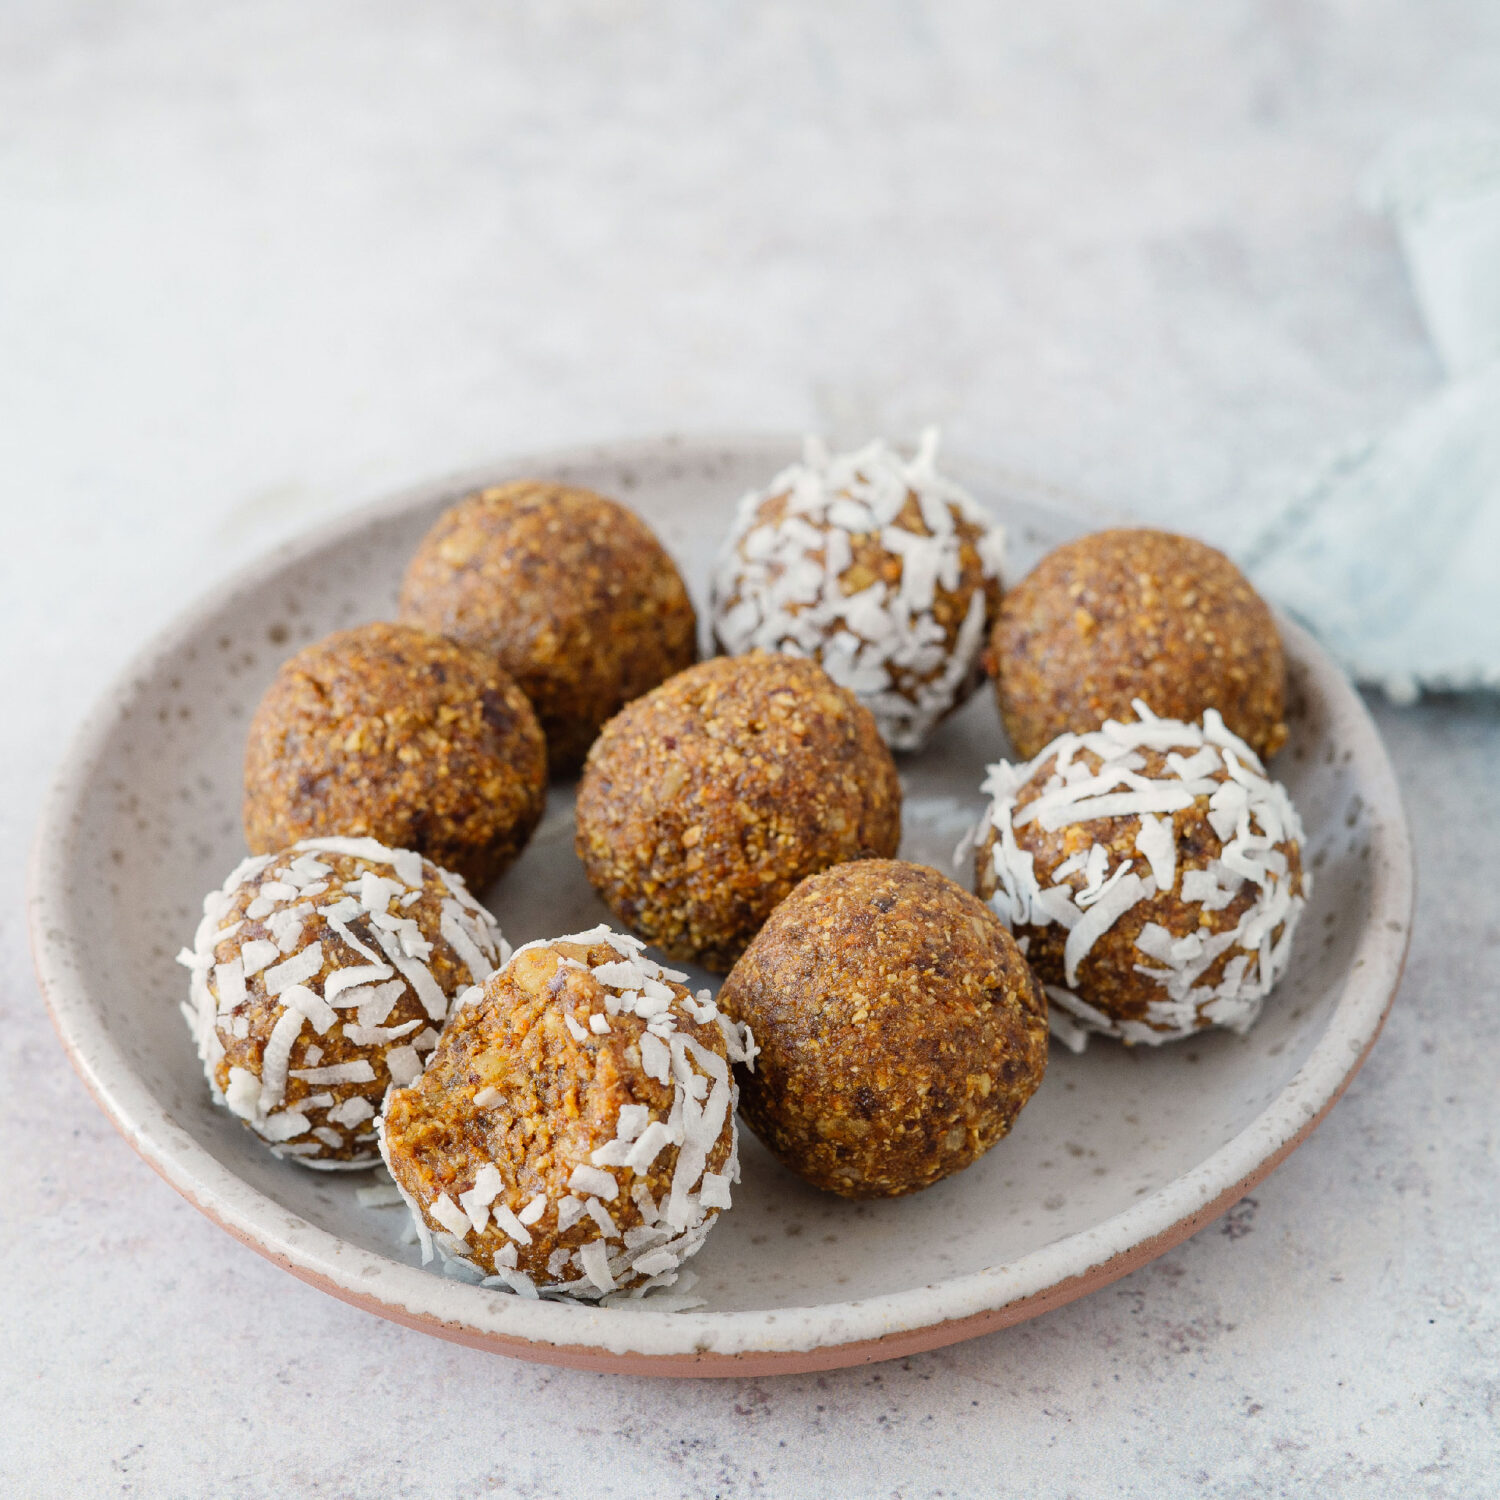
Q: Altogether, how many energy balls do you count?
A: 9